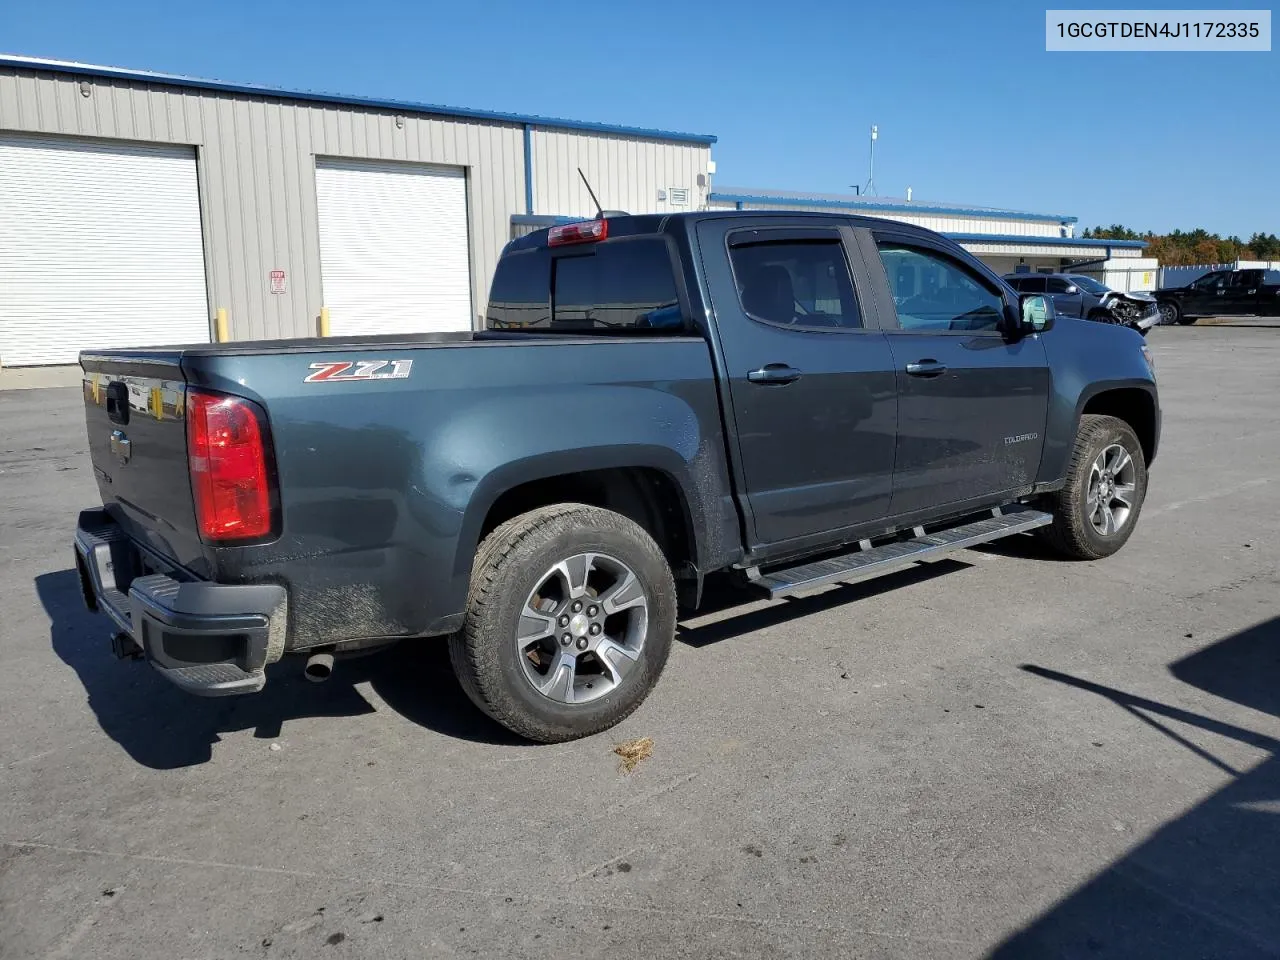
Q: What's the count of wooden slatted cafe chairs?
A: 0